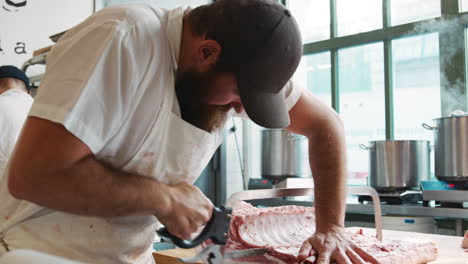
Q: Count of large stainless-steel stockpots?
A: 3